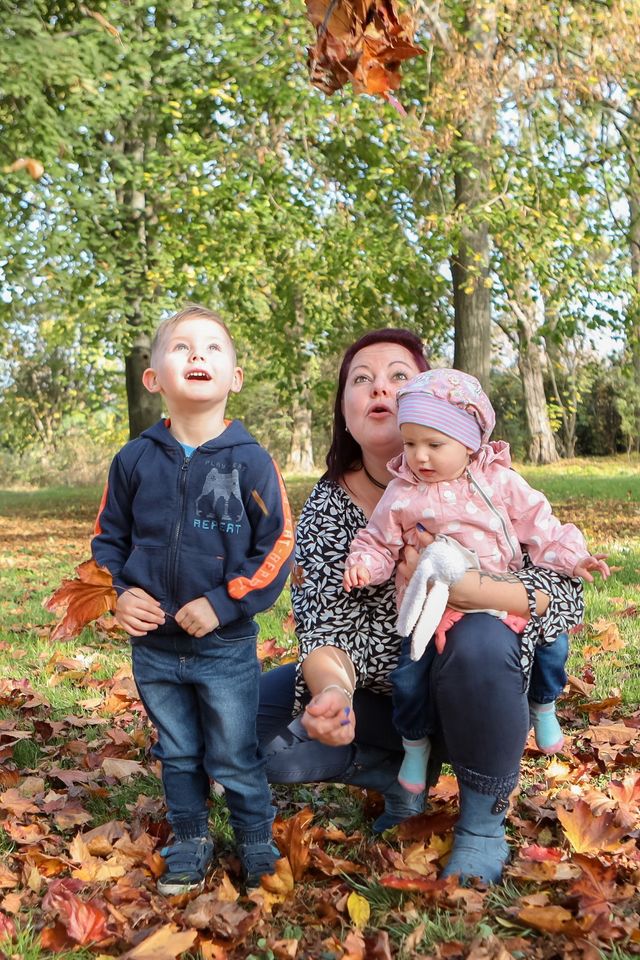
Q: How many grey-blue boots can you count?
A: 2